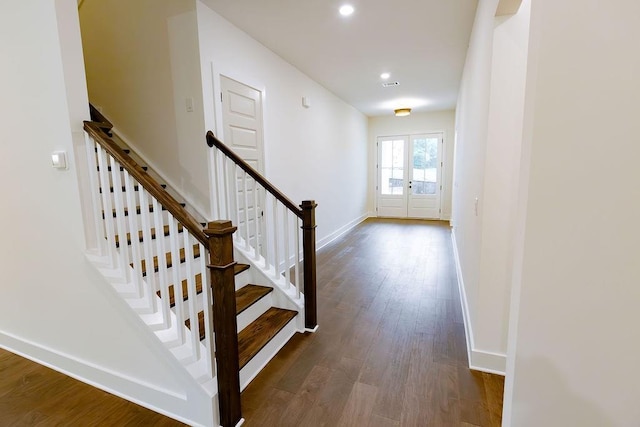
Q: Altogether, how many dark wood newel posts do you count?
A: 2